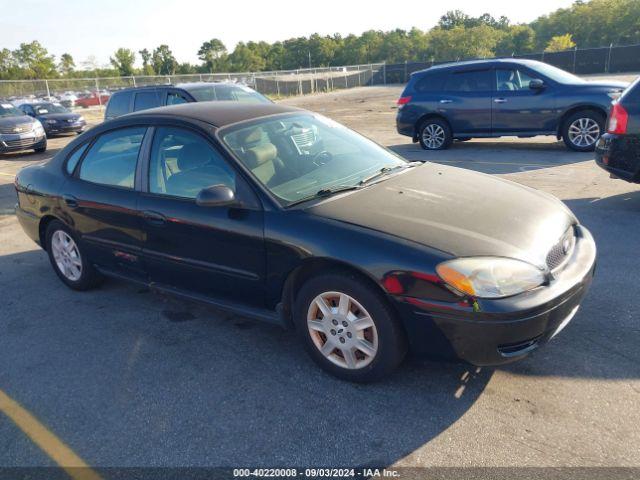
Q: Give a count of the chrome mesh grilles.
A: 1